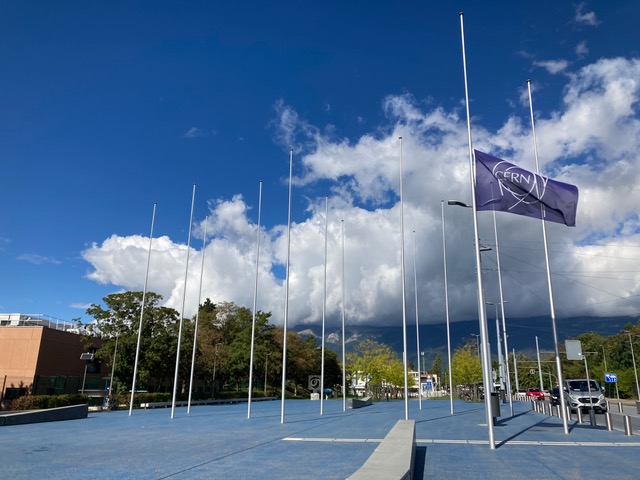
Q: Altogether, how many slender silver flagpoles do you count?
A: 13